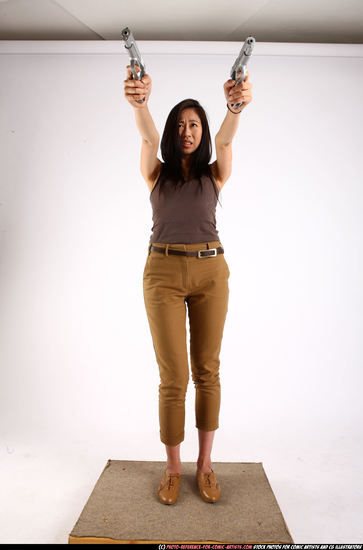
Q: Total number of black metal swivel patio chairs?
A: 0